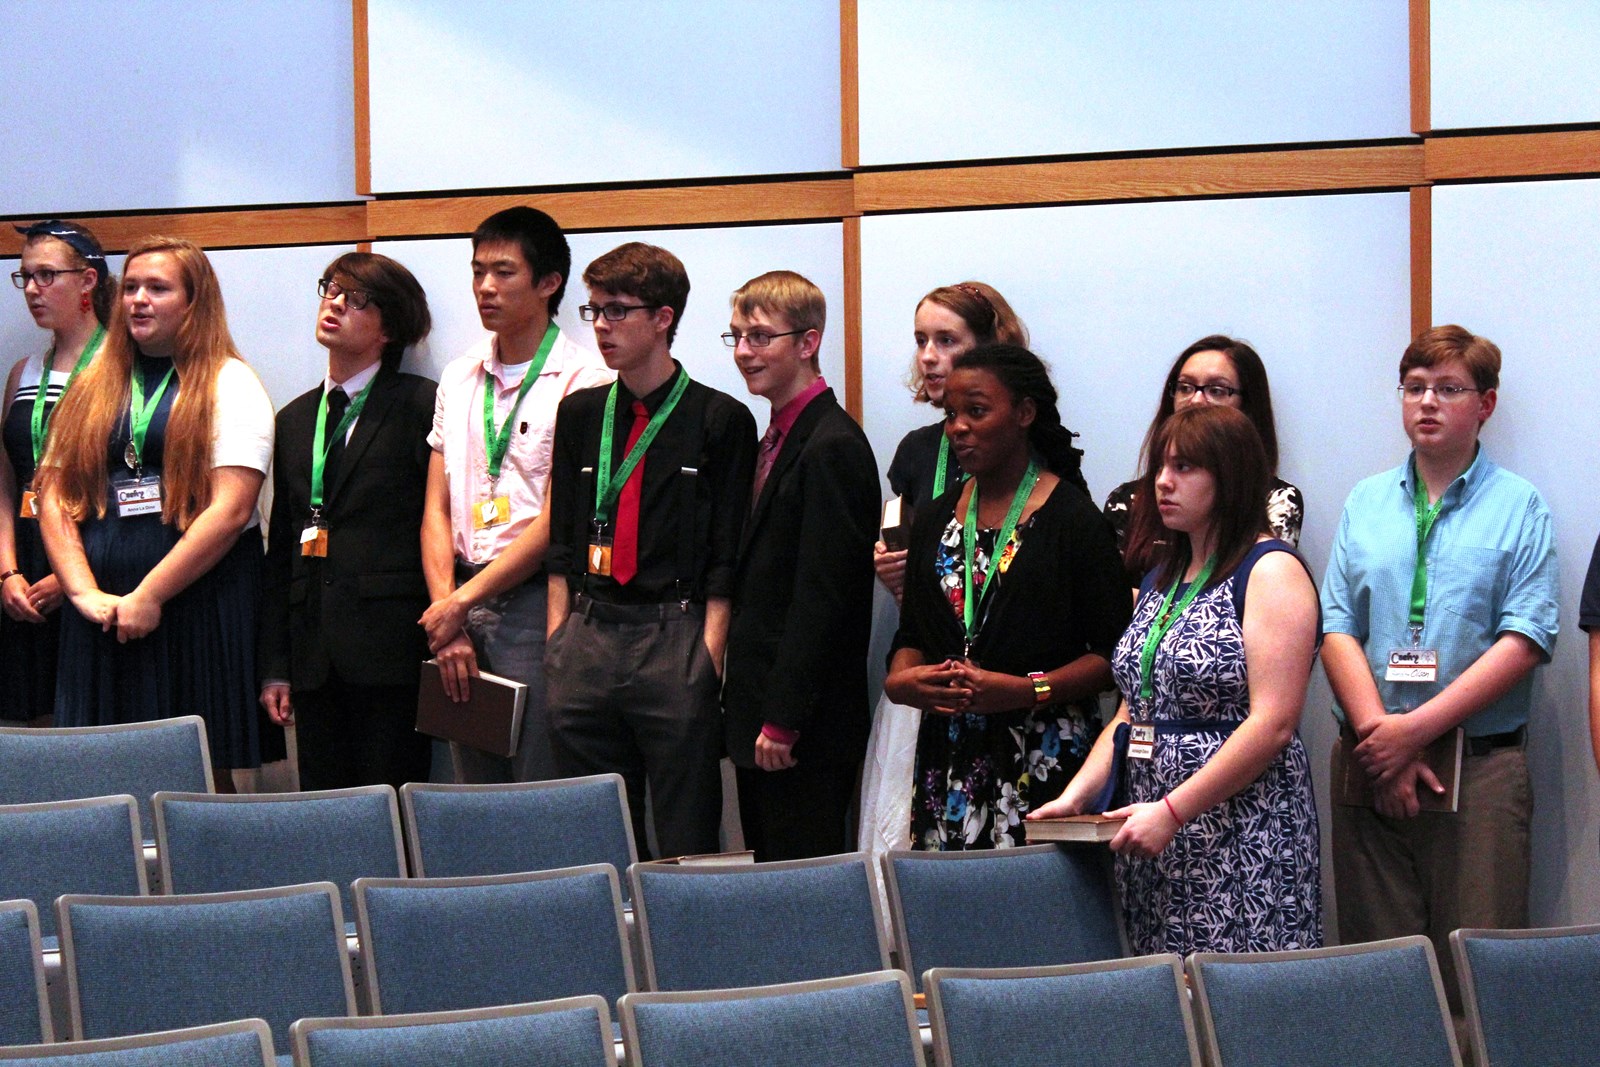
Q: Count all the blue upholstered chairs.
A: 15